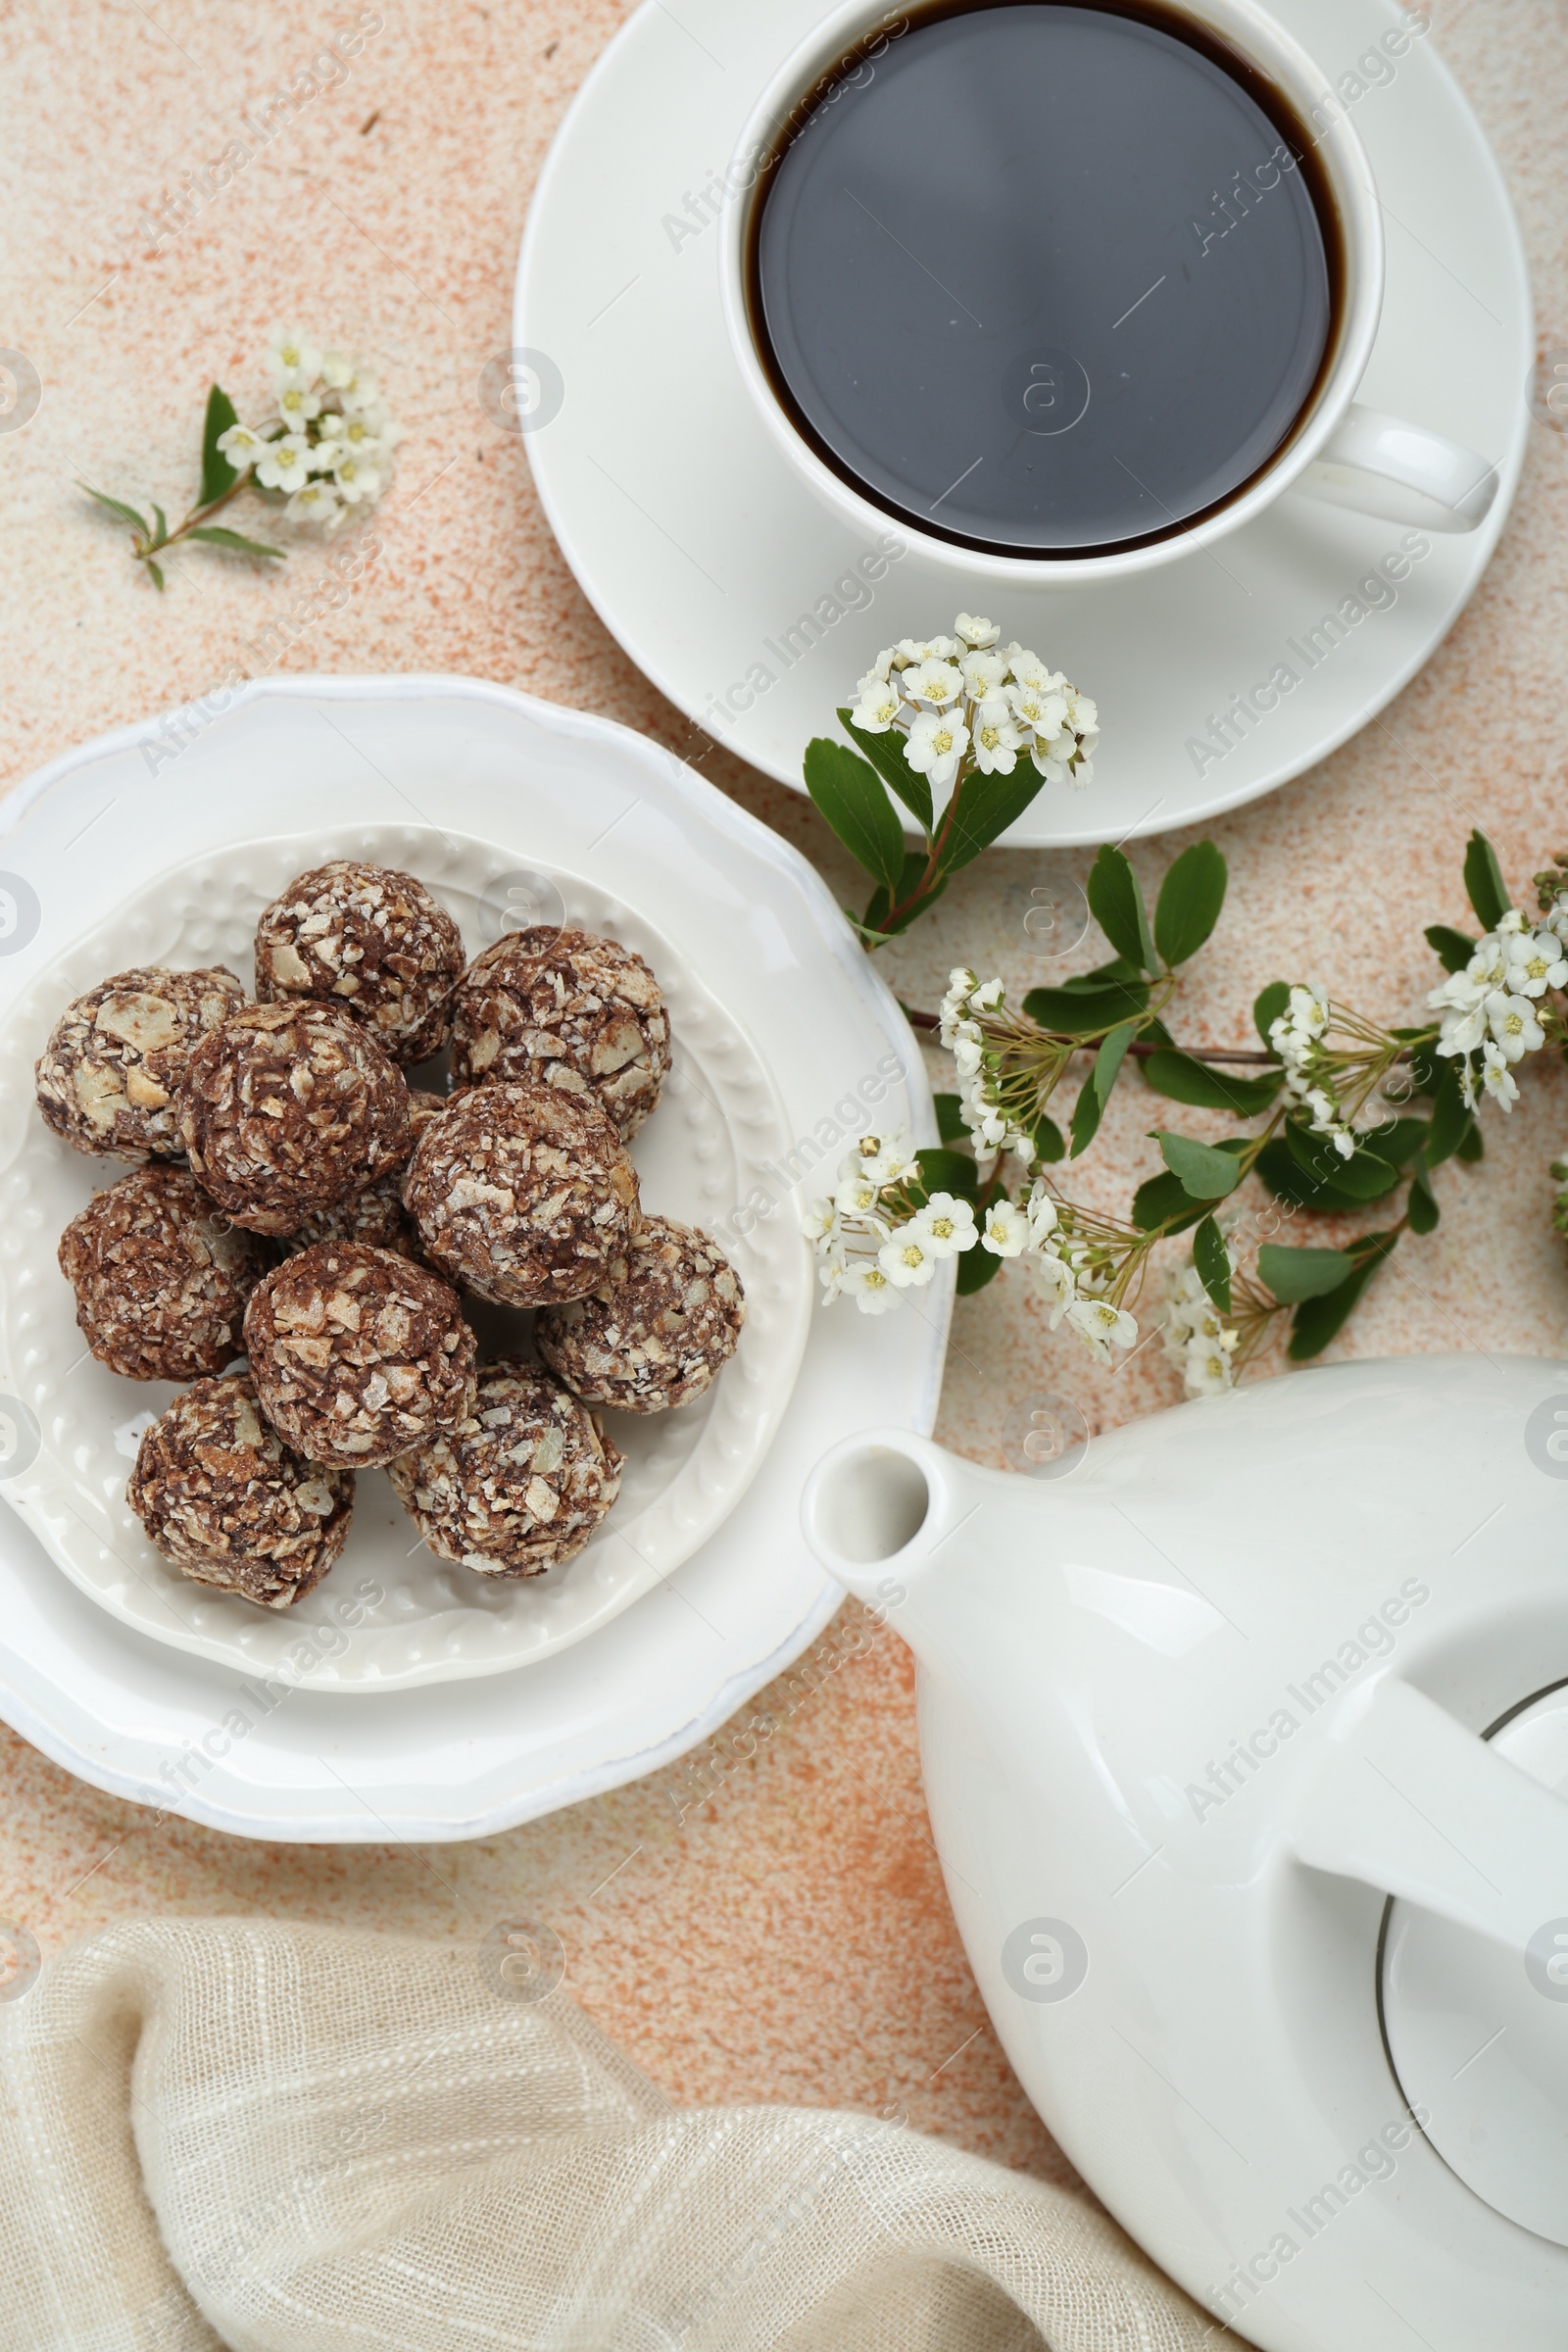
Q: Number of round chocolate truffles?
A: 11